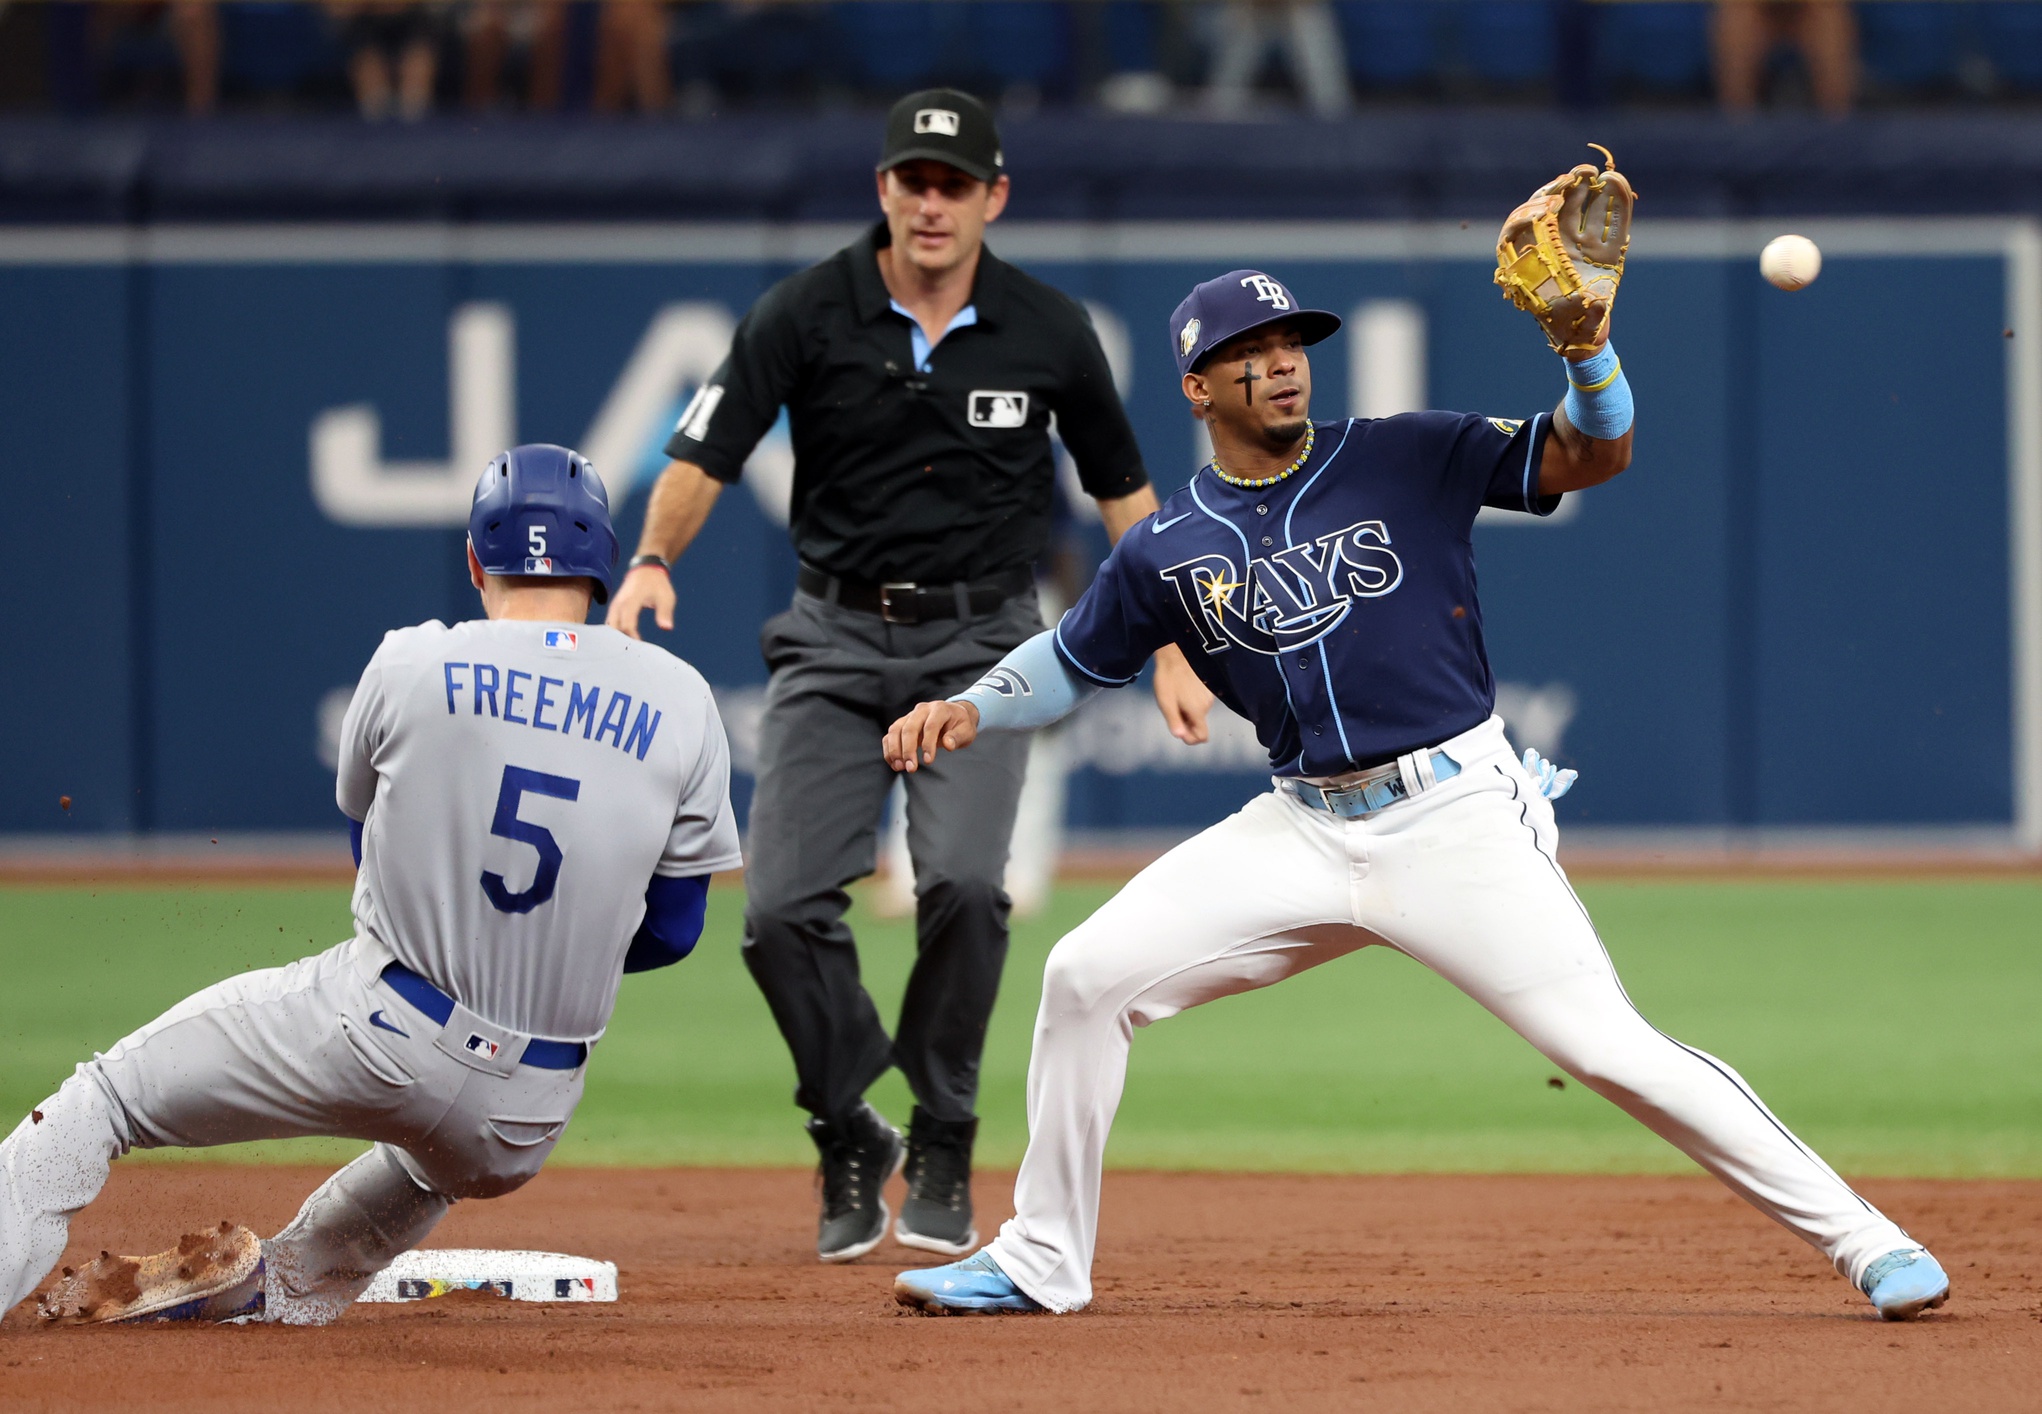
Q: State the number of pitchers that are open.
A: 0